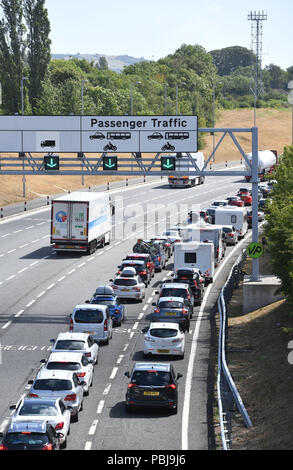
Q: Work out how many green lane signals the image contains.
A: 3